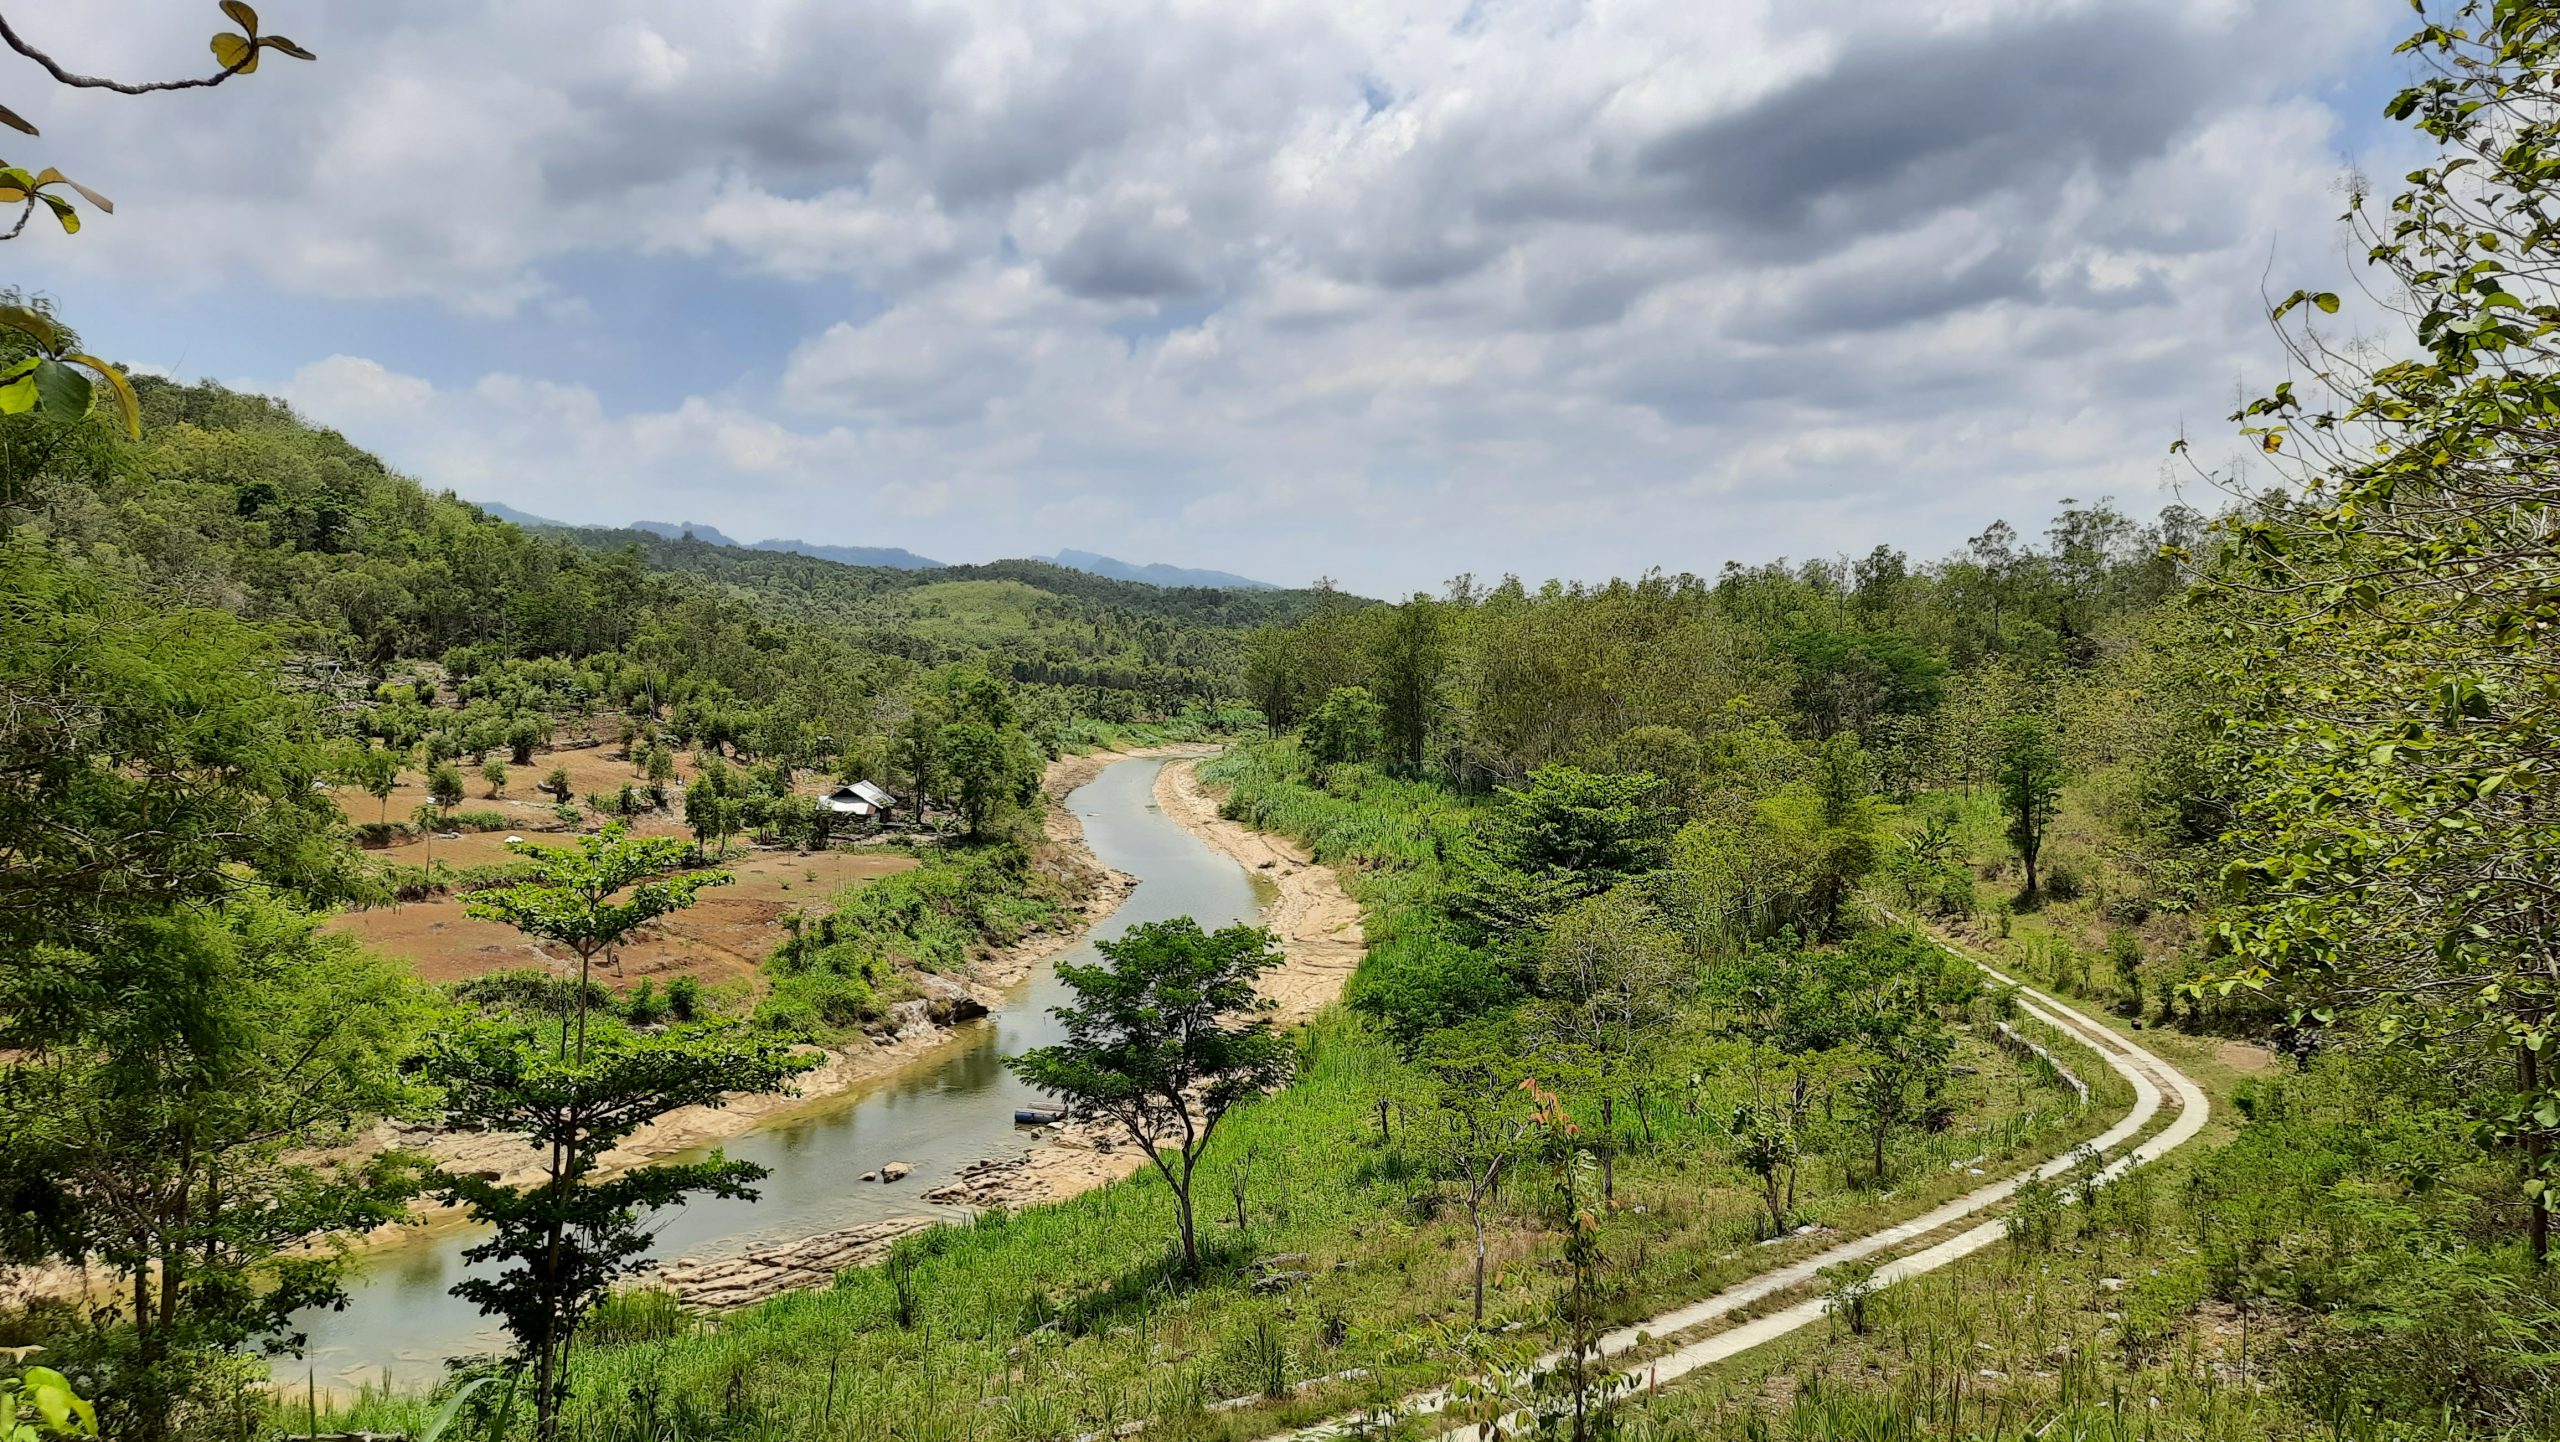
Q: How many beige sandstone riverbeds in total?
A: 2